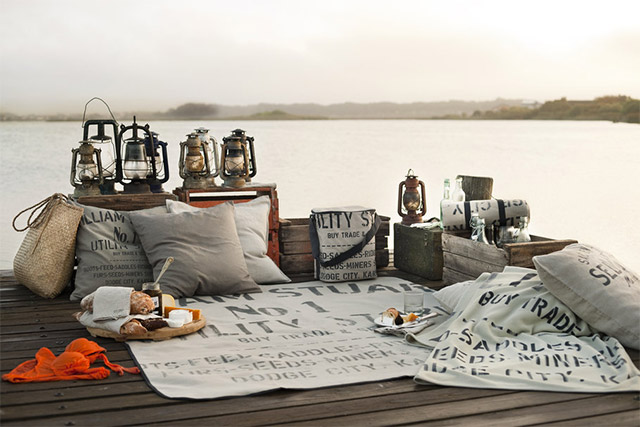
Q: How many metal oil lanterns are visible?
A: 9